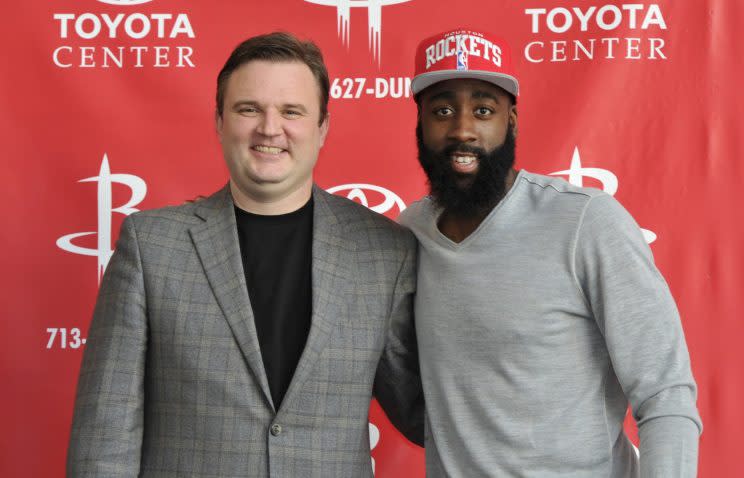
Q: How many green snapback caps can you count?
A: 0